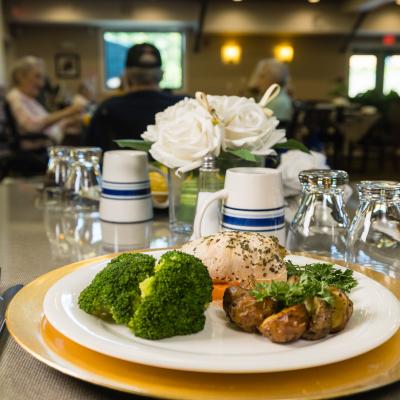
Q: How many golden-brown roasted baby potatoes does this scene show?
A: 4